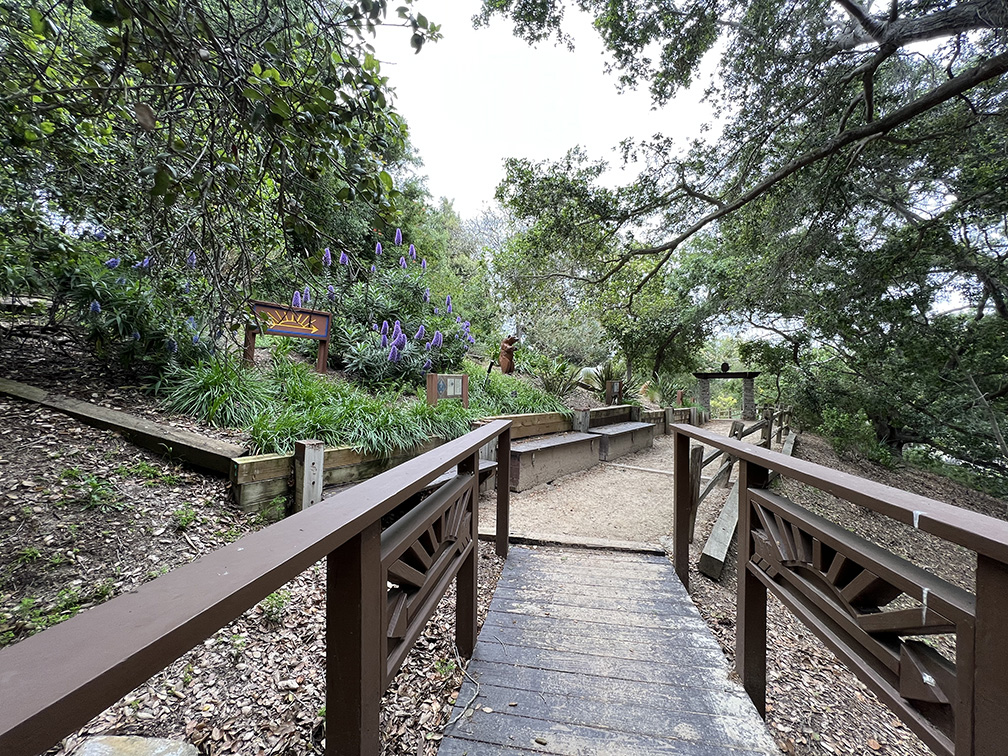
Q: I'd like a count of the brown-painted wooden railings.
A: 2